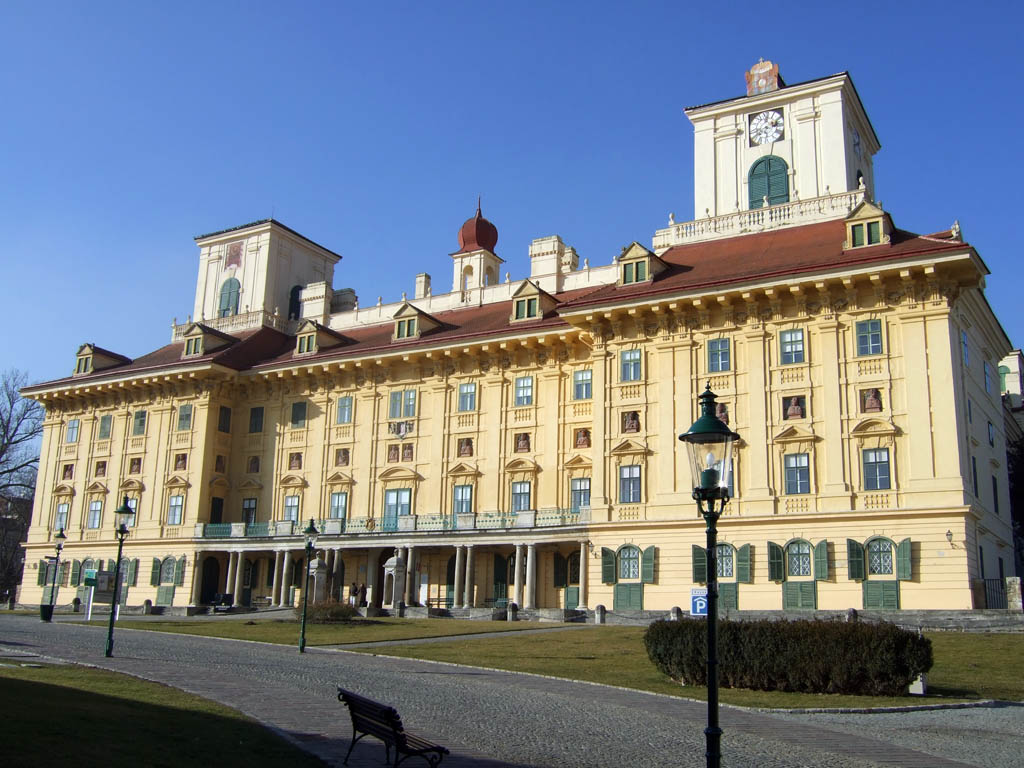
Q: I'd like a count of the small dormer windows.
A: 7